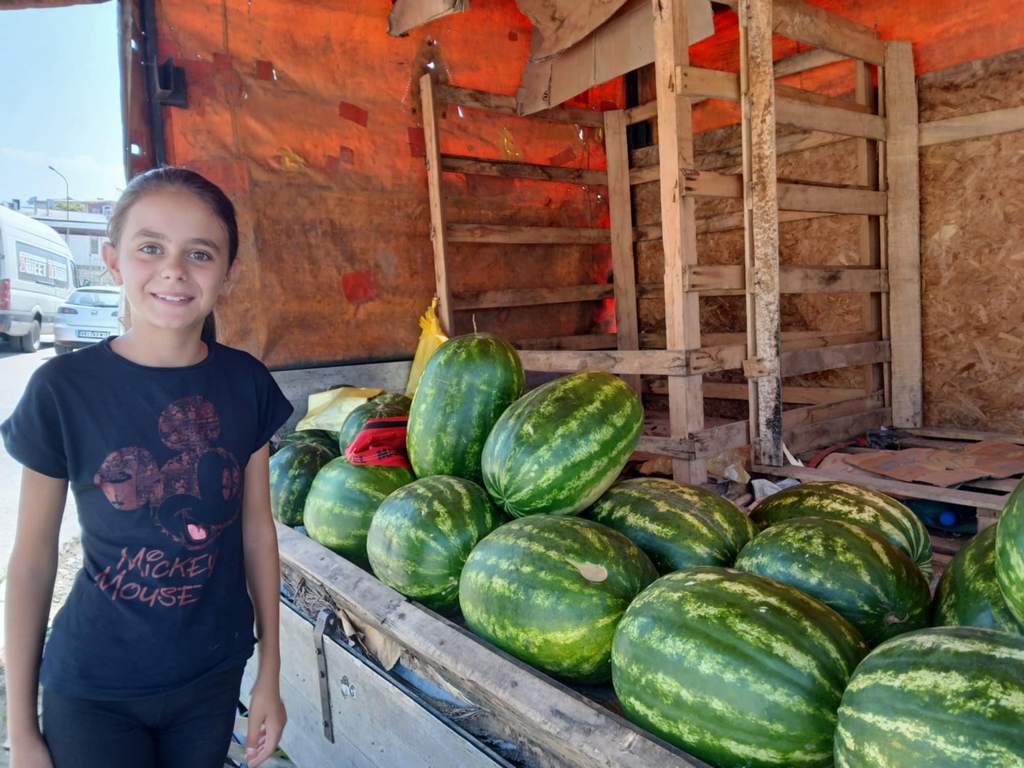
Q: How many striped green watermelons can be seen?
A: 15